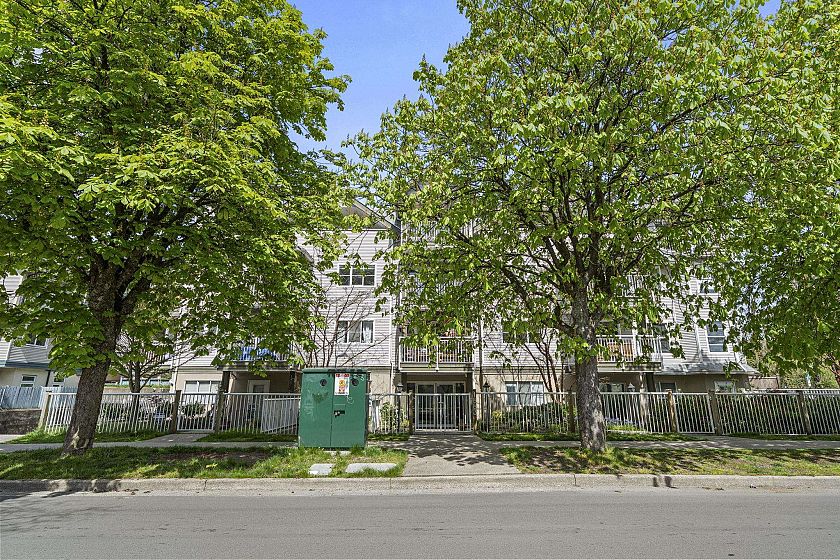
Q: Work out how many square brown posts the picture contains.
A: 9